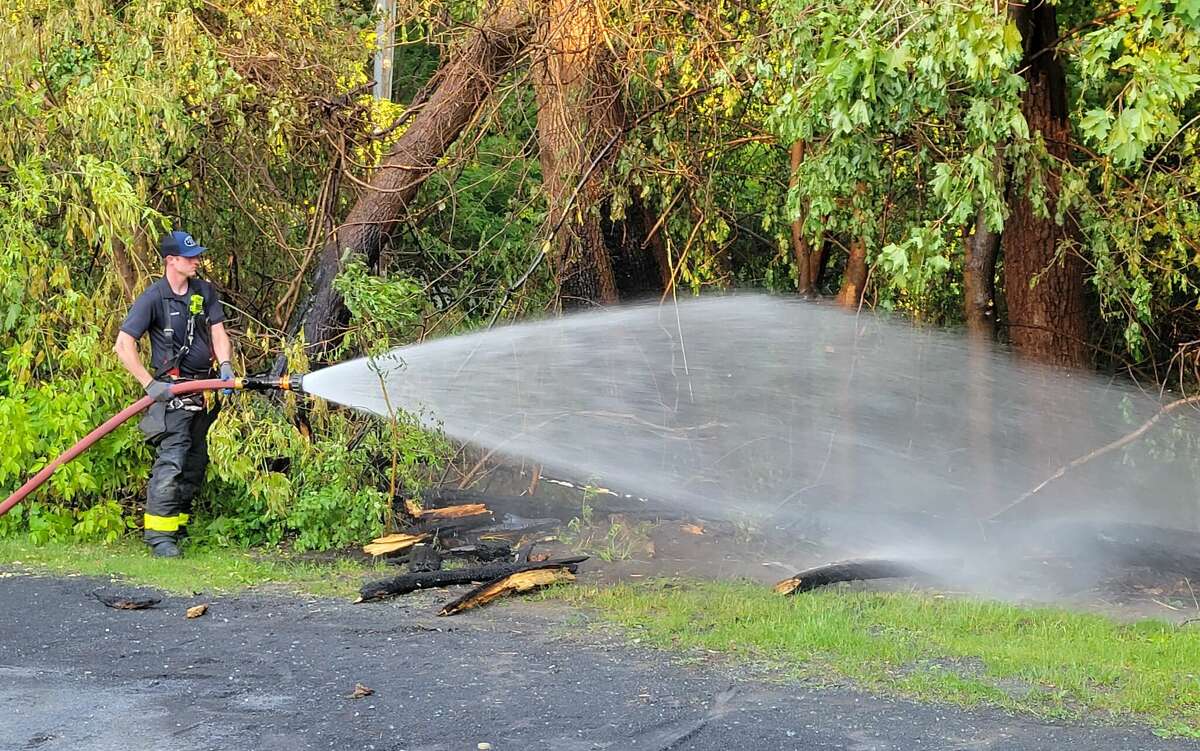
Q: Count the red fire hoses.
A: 1